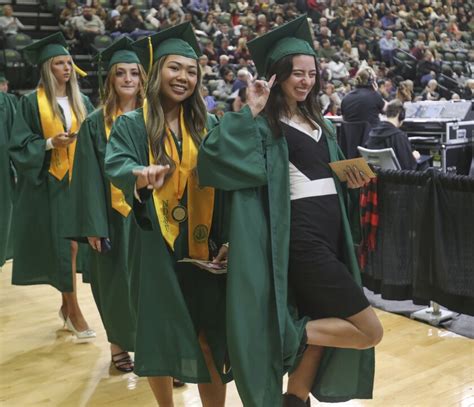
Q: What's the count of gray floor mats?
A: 1